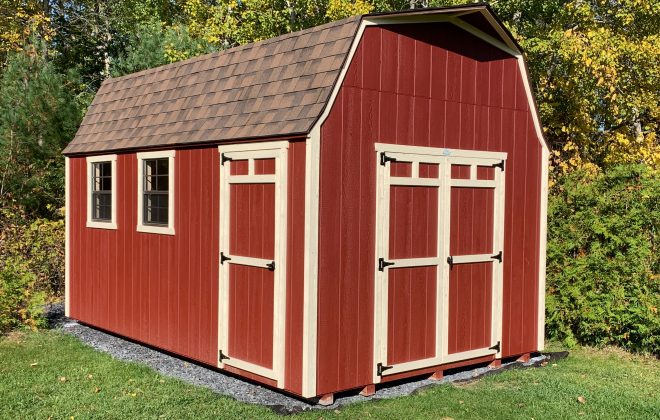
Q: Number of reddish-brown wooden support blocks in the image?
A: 5